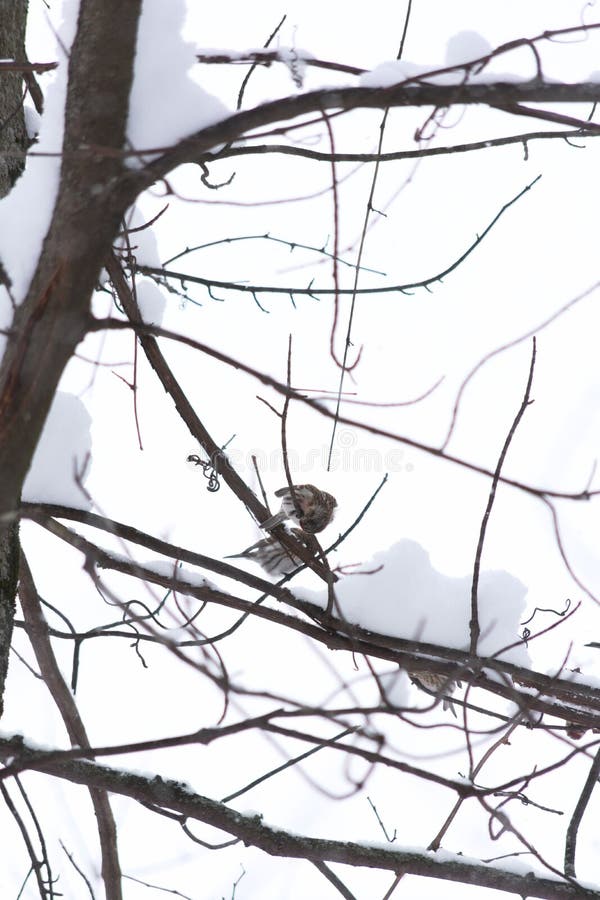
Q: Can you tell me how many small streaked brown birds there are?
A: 3